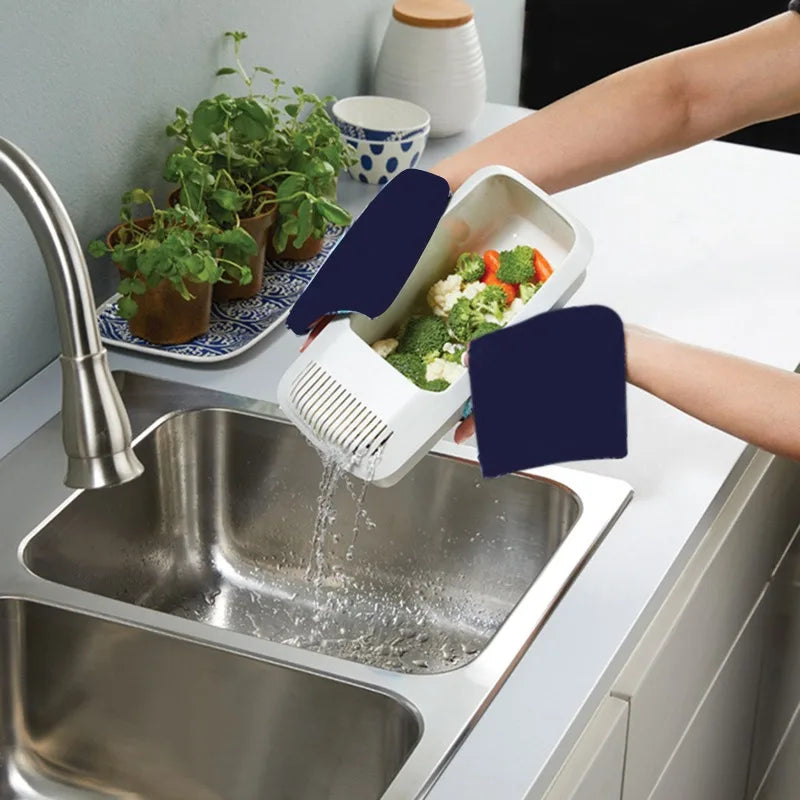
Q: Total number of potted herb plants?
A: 3